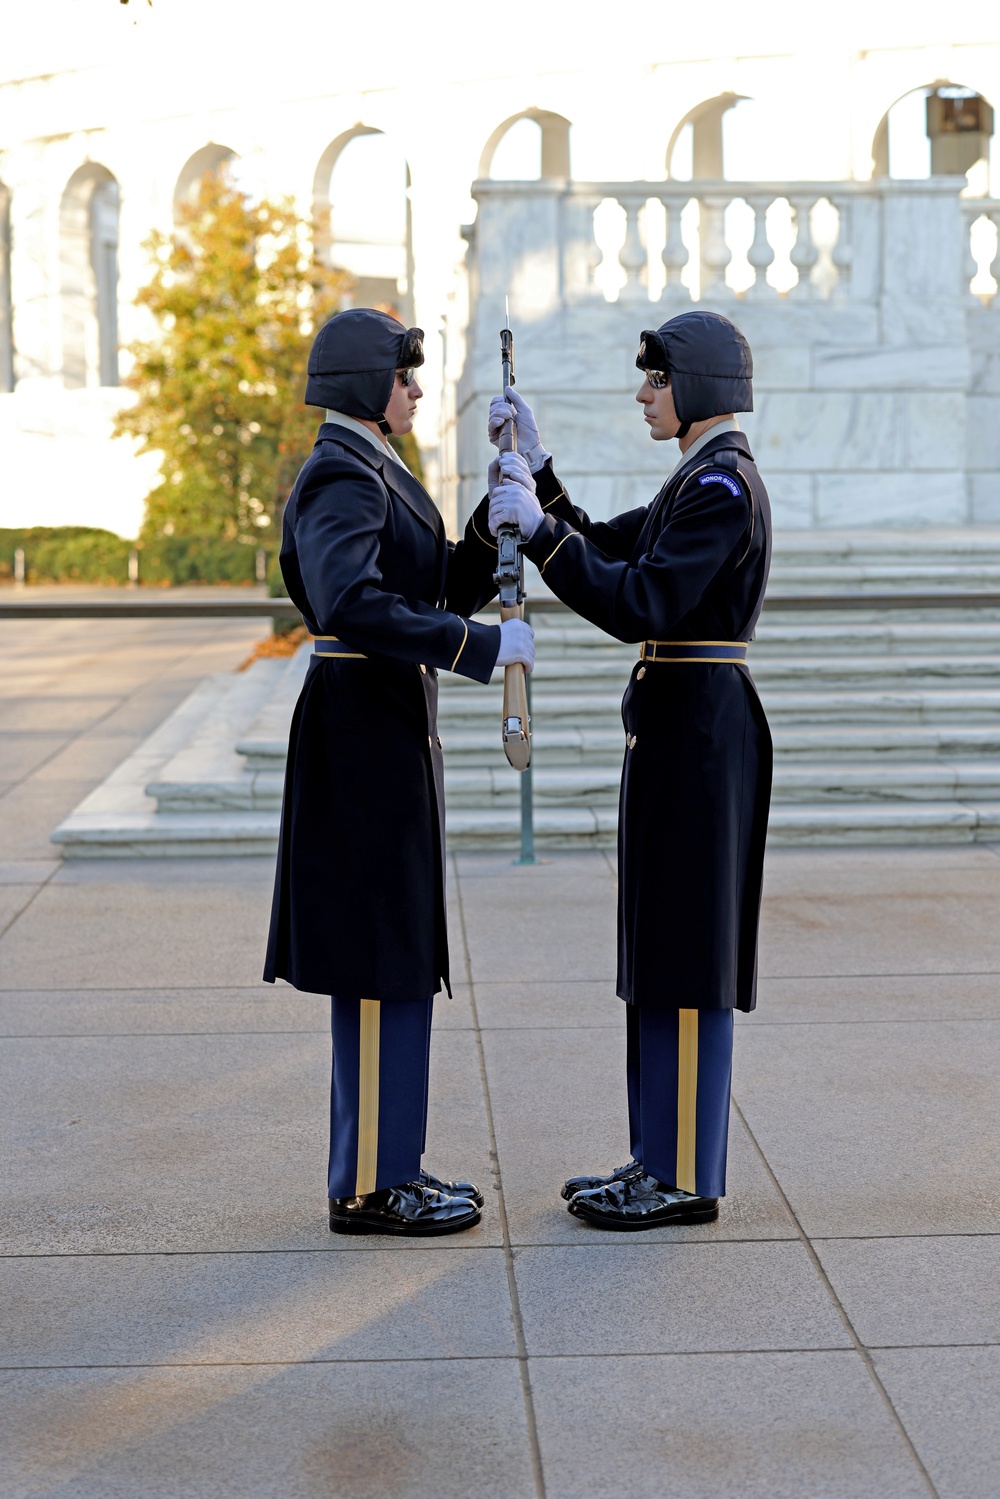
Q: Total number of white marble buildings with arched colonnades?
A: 1